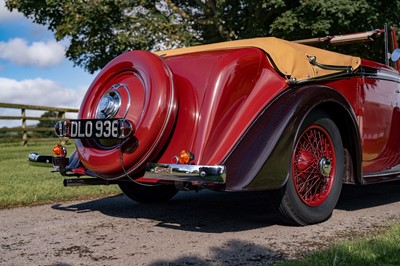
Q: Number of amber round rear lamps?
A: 2